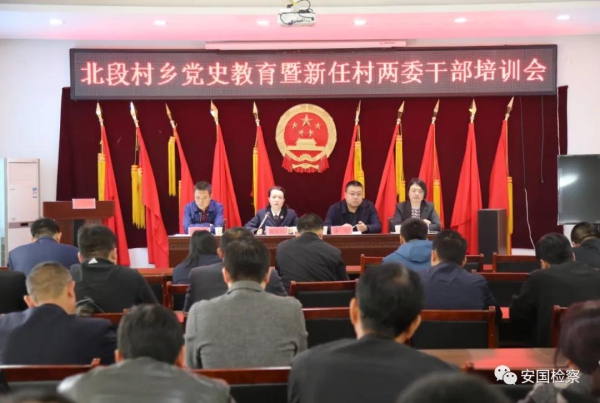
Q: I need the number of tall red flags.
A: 10